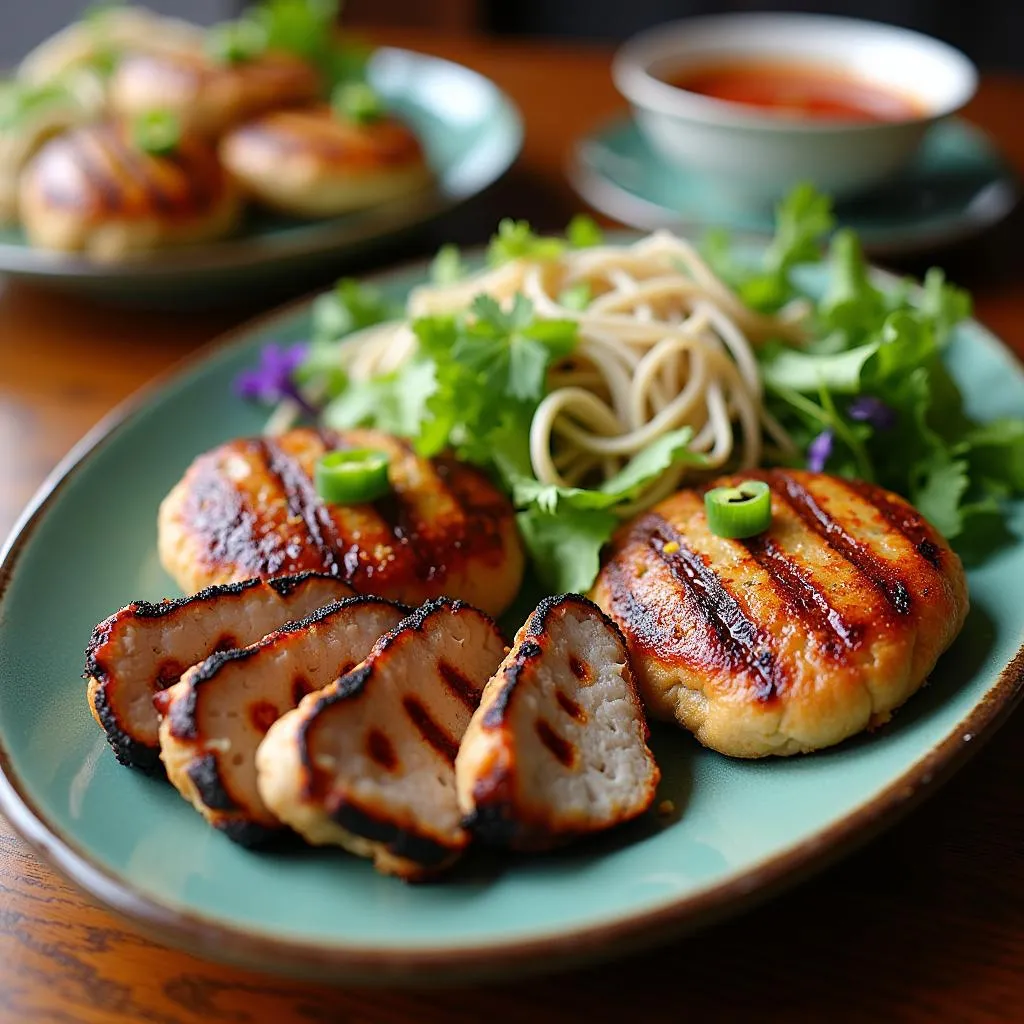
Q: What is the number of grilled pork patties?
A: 5